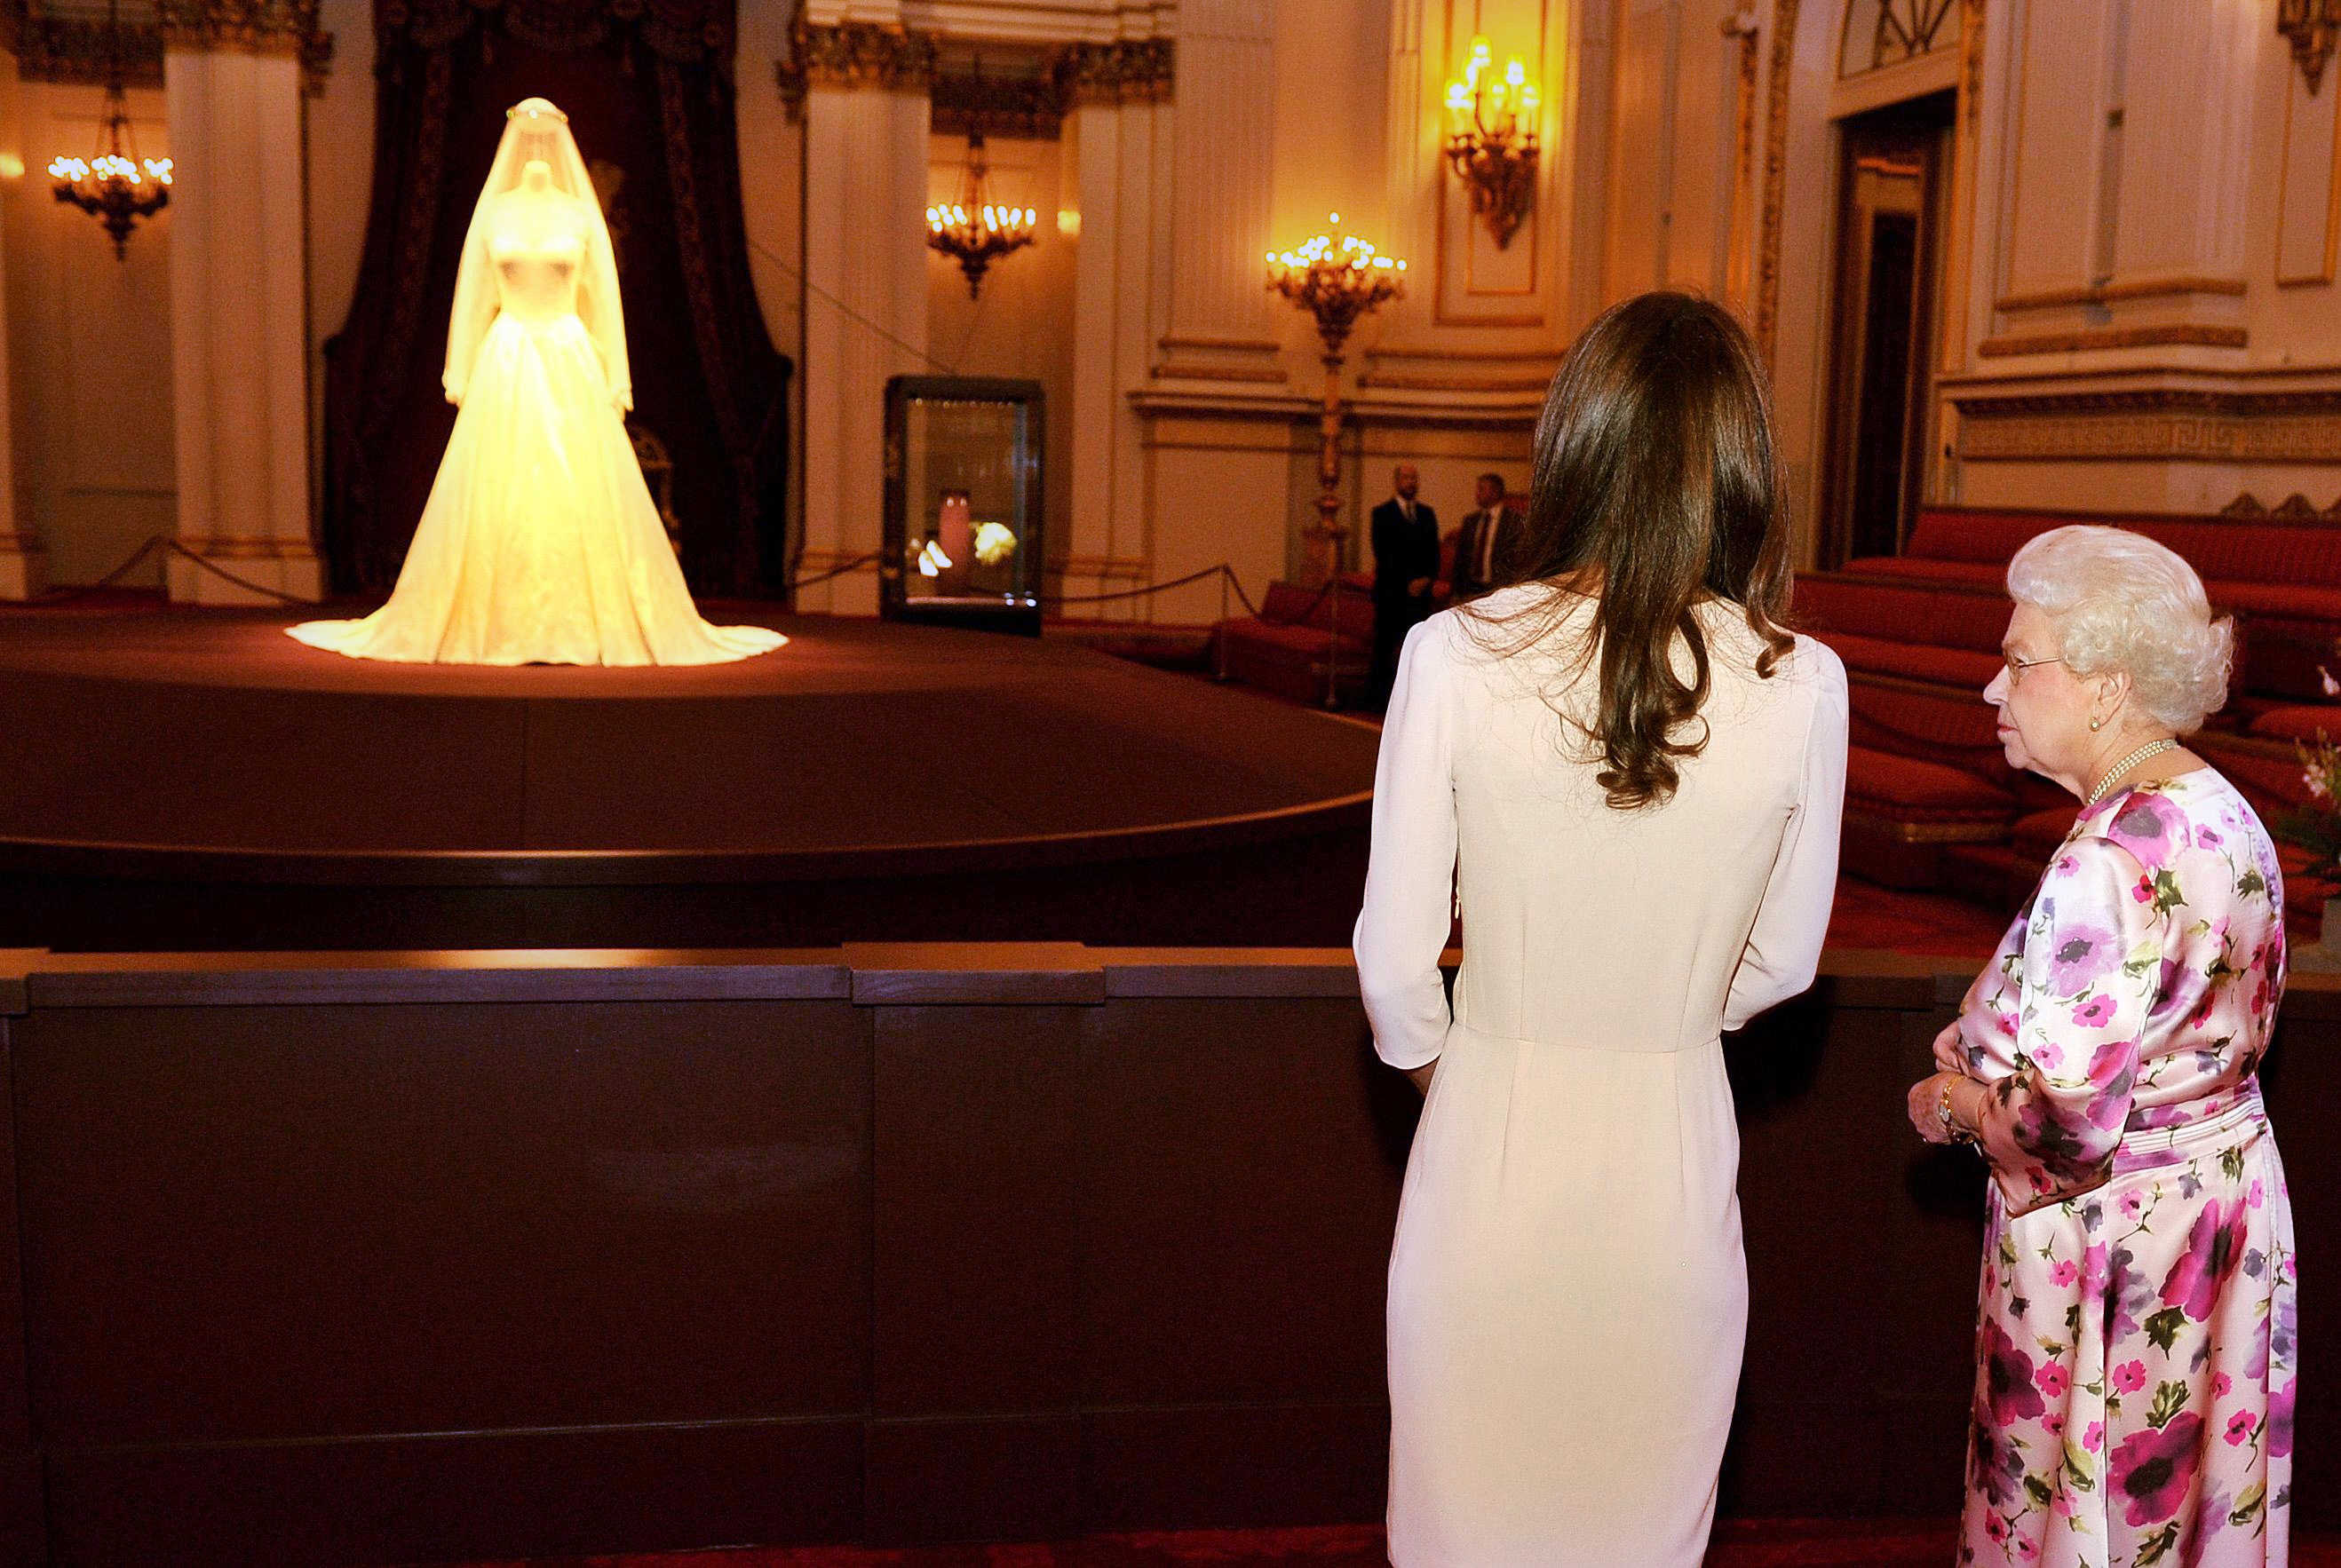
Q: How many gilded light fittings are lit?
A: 4